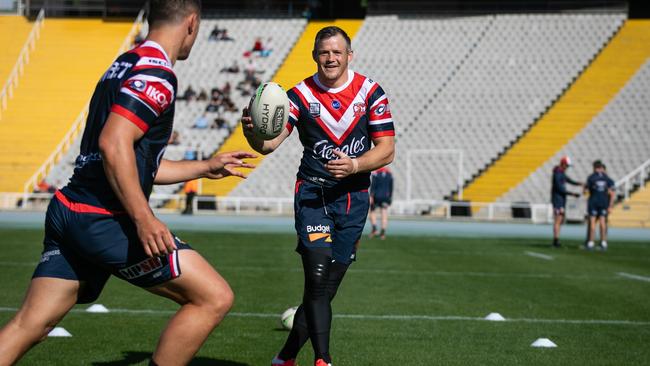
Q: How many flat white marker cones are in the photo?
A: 4